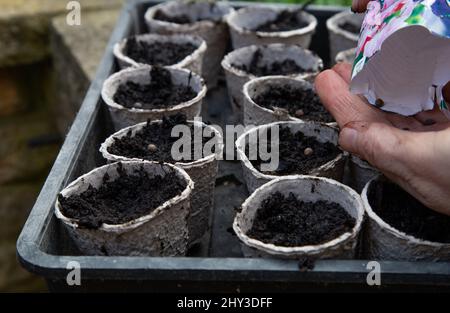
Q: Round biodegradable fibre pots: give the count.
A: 14